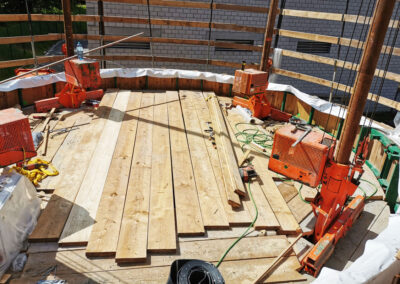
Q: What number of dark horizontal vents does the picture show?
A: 3